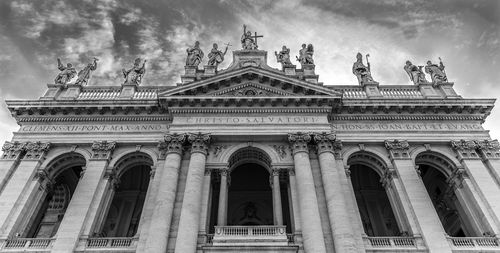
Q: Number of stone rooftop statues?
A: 11